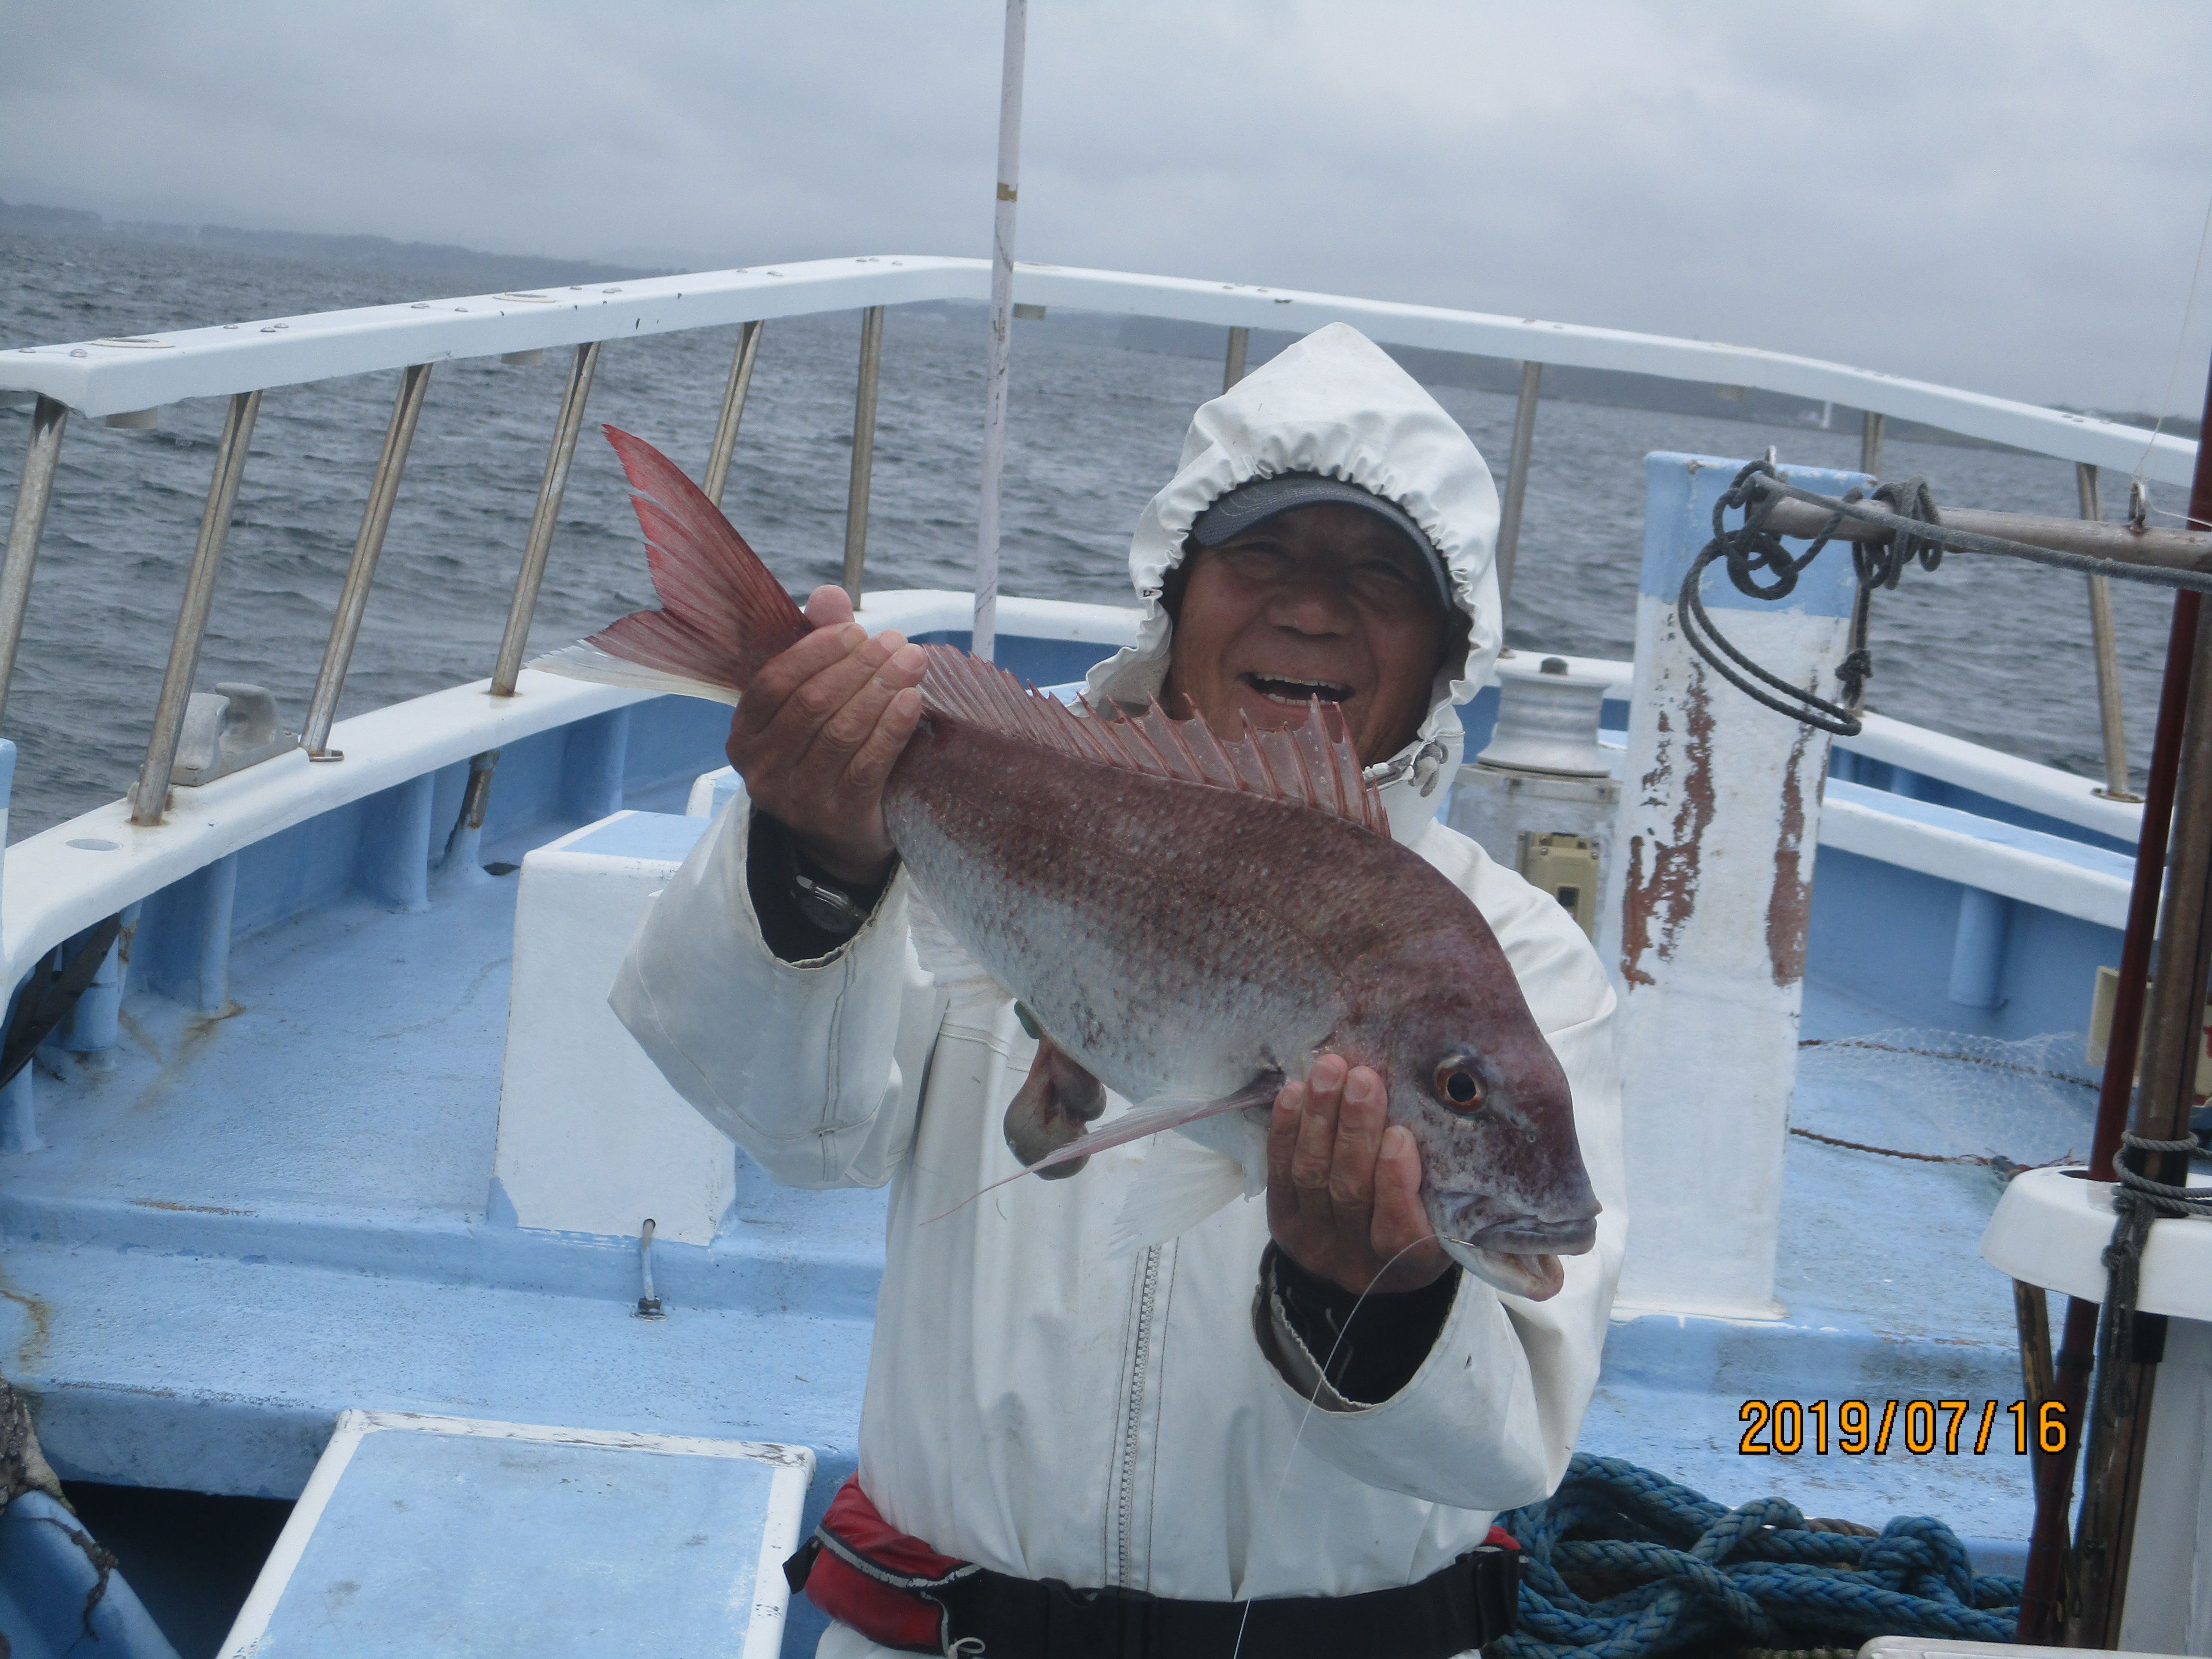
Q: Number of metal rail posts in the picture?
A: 10